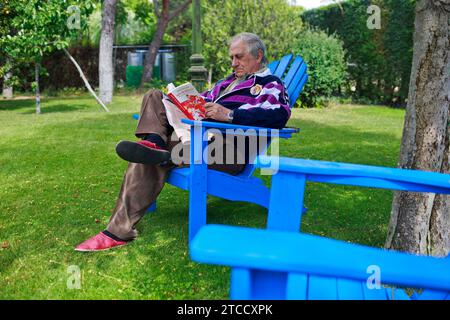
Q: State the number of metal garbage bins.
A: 3